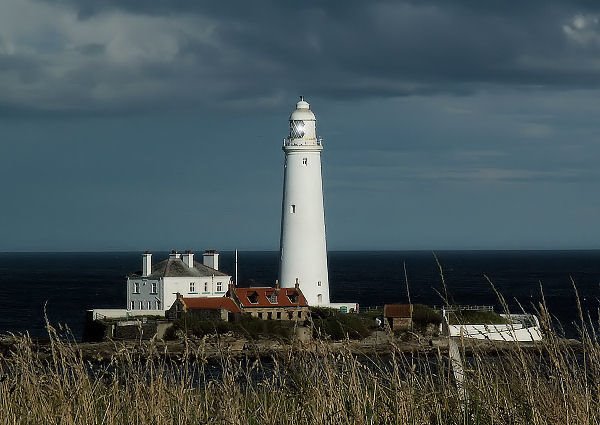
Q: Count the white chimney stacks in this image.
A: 4